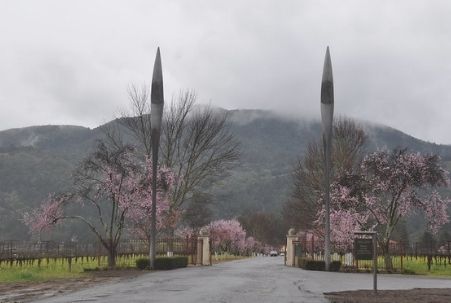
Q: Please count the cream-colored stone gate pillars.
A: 2